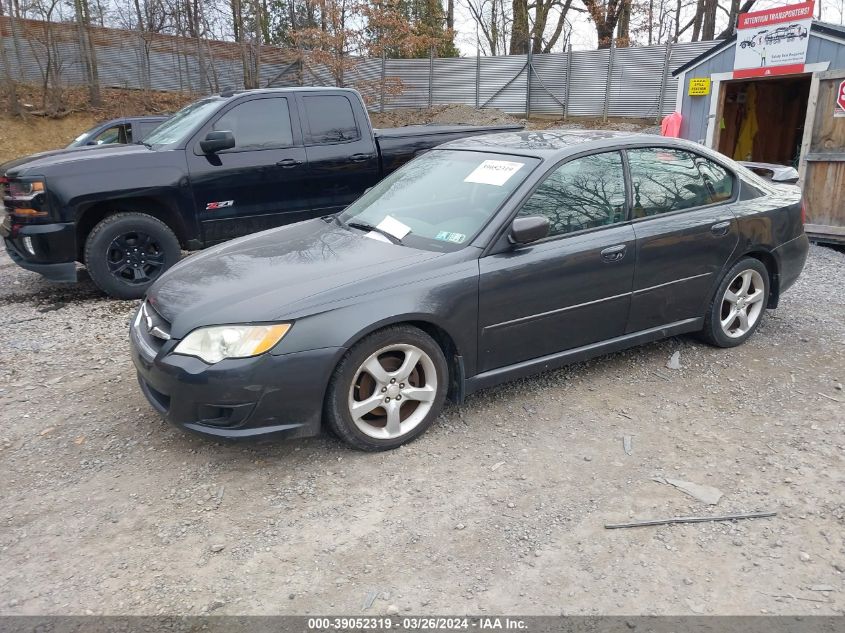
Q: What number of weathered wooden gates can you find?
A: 1